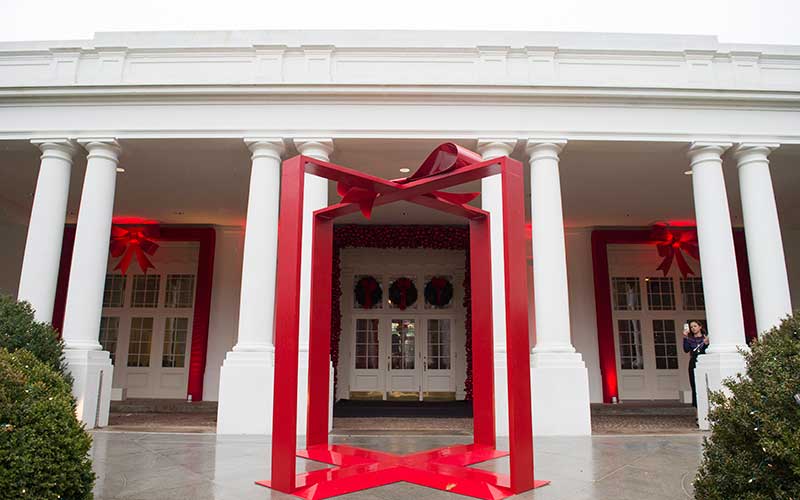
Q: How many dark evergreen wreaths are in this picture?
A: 3